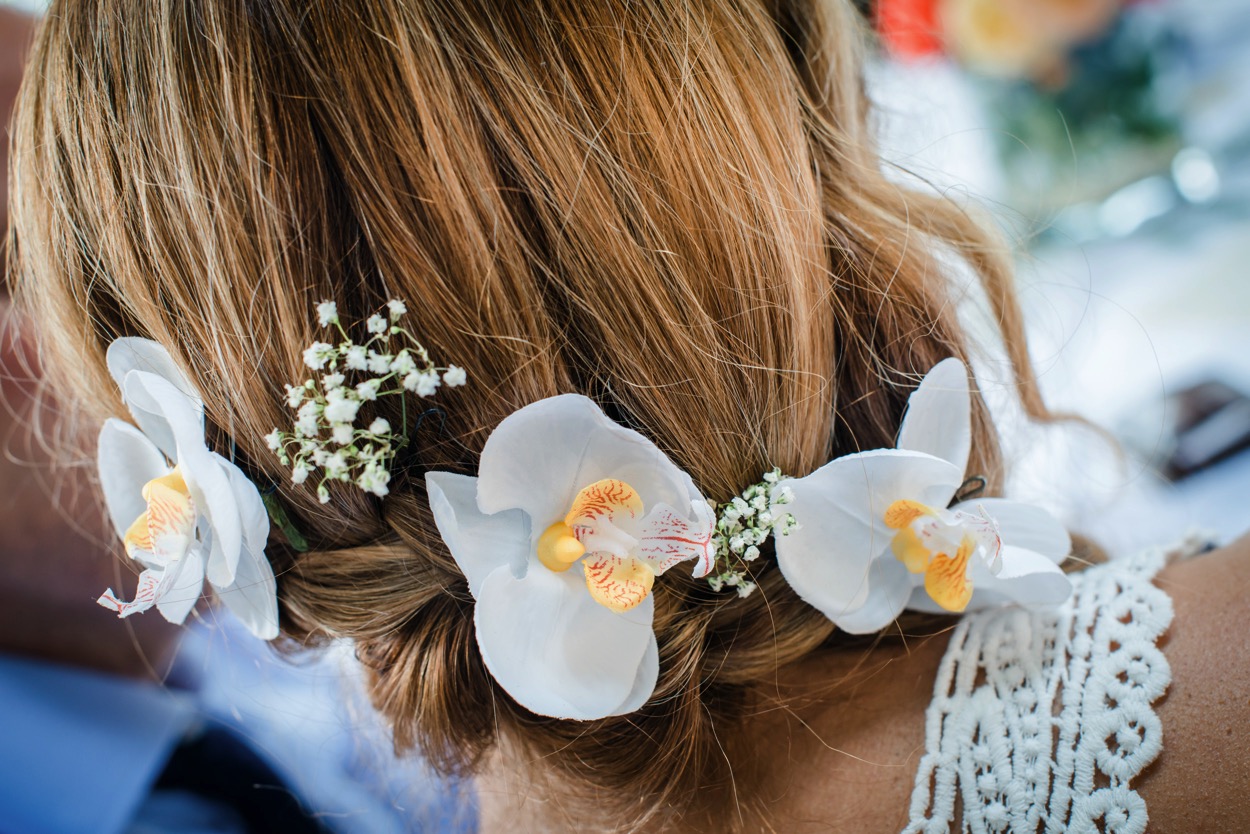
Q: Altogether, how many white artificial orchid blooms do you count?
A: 3